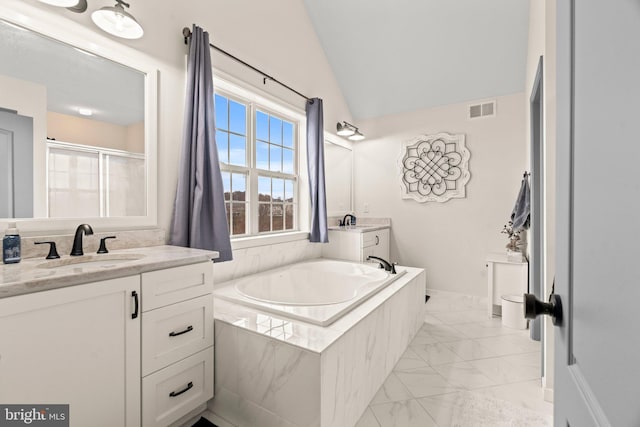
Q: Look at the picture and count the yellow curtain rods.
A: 0